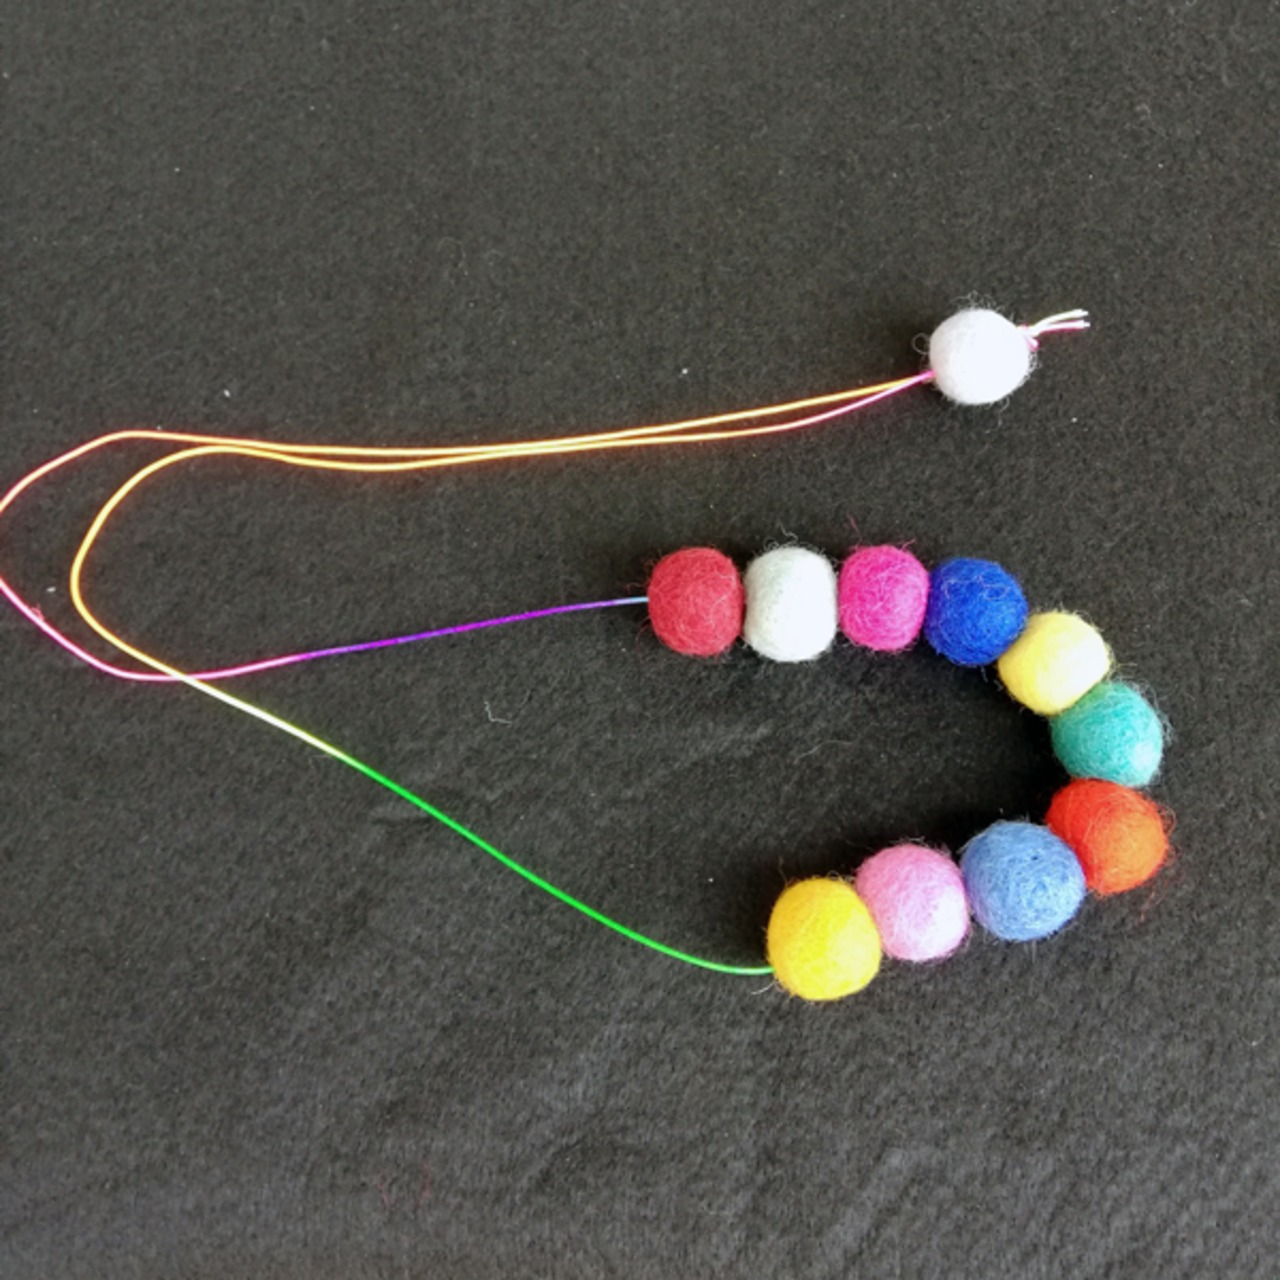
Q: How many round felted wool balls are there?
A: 11